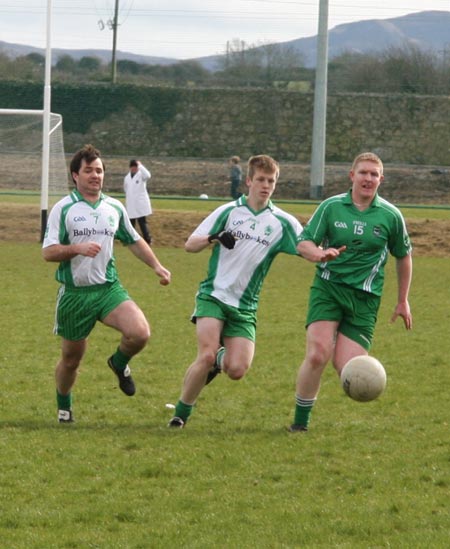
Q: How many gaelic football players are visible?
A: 3